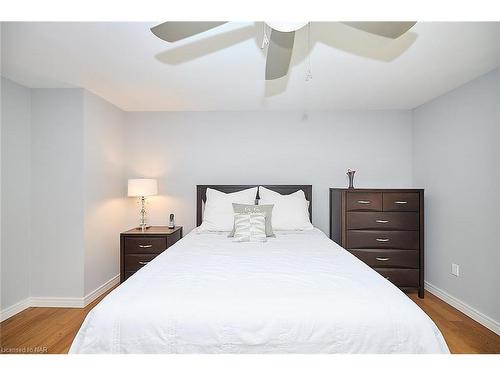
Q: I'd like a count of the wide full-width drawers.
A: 4